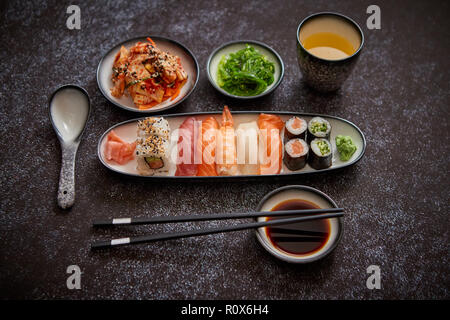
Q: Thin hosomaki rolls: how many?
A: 4